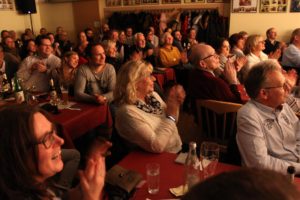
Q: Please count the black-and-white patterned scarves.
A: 1